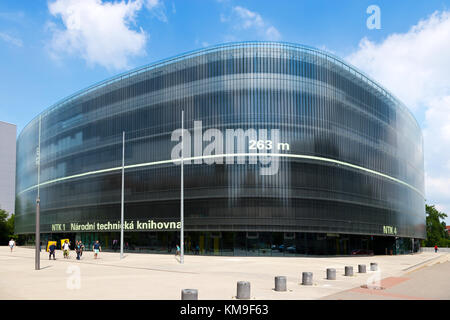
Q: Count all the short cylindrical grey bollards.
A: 8